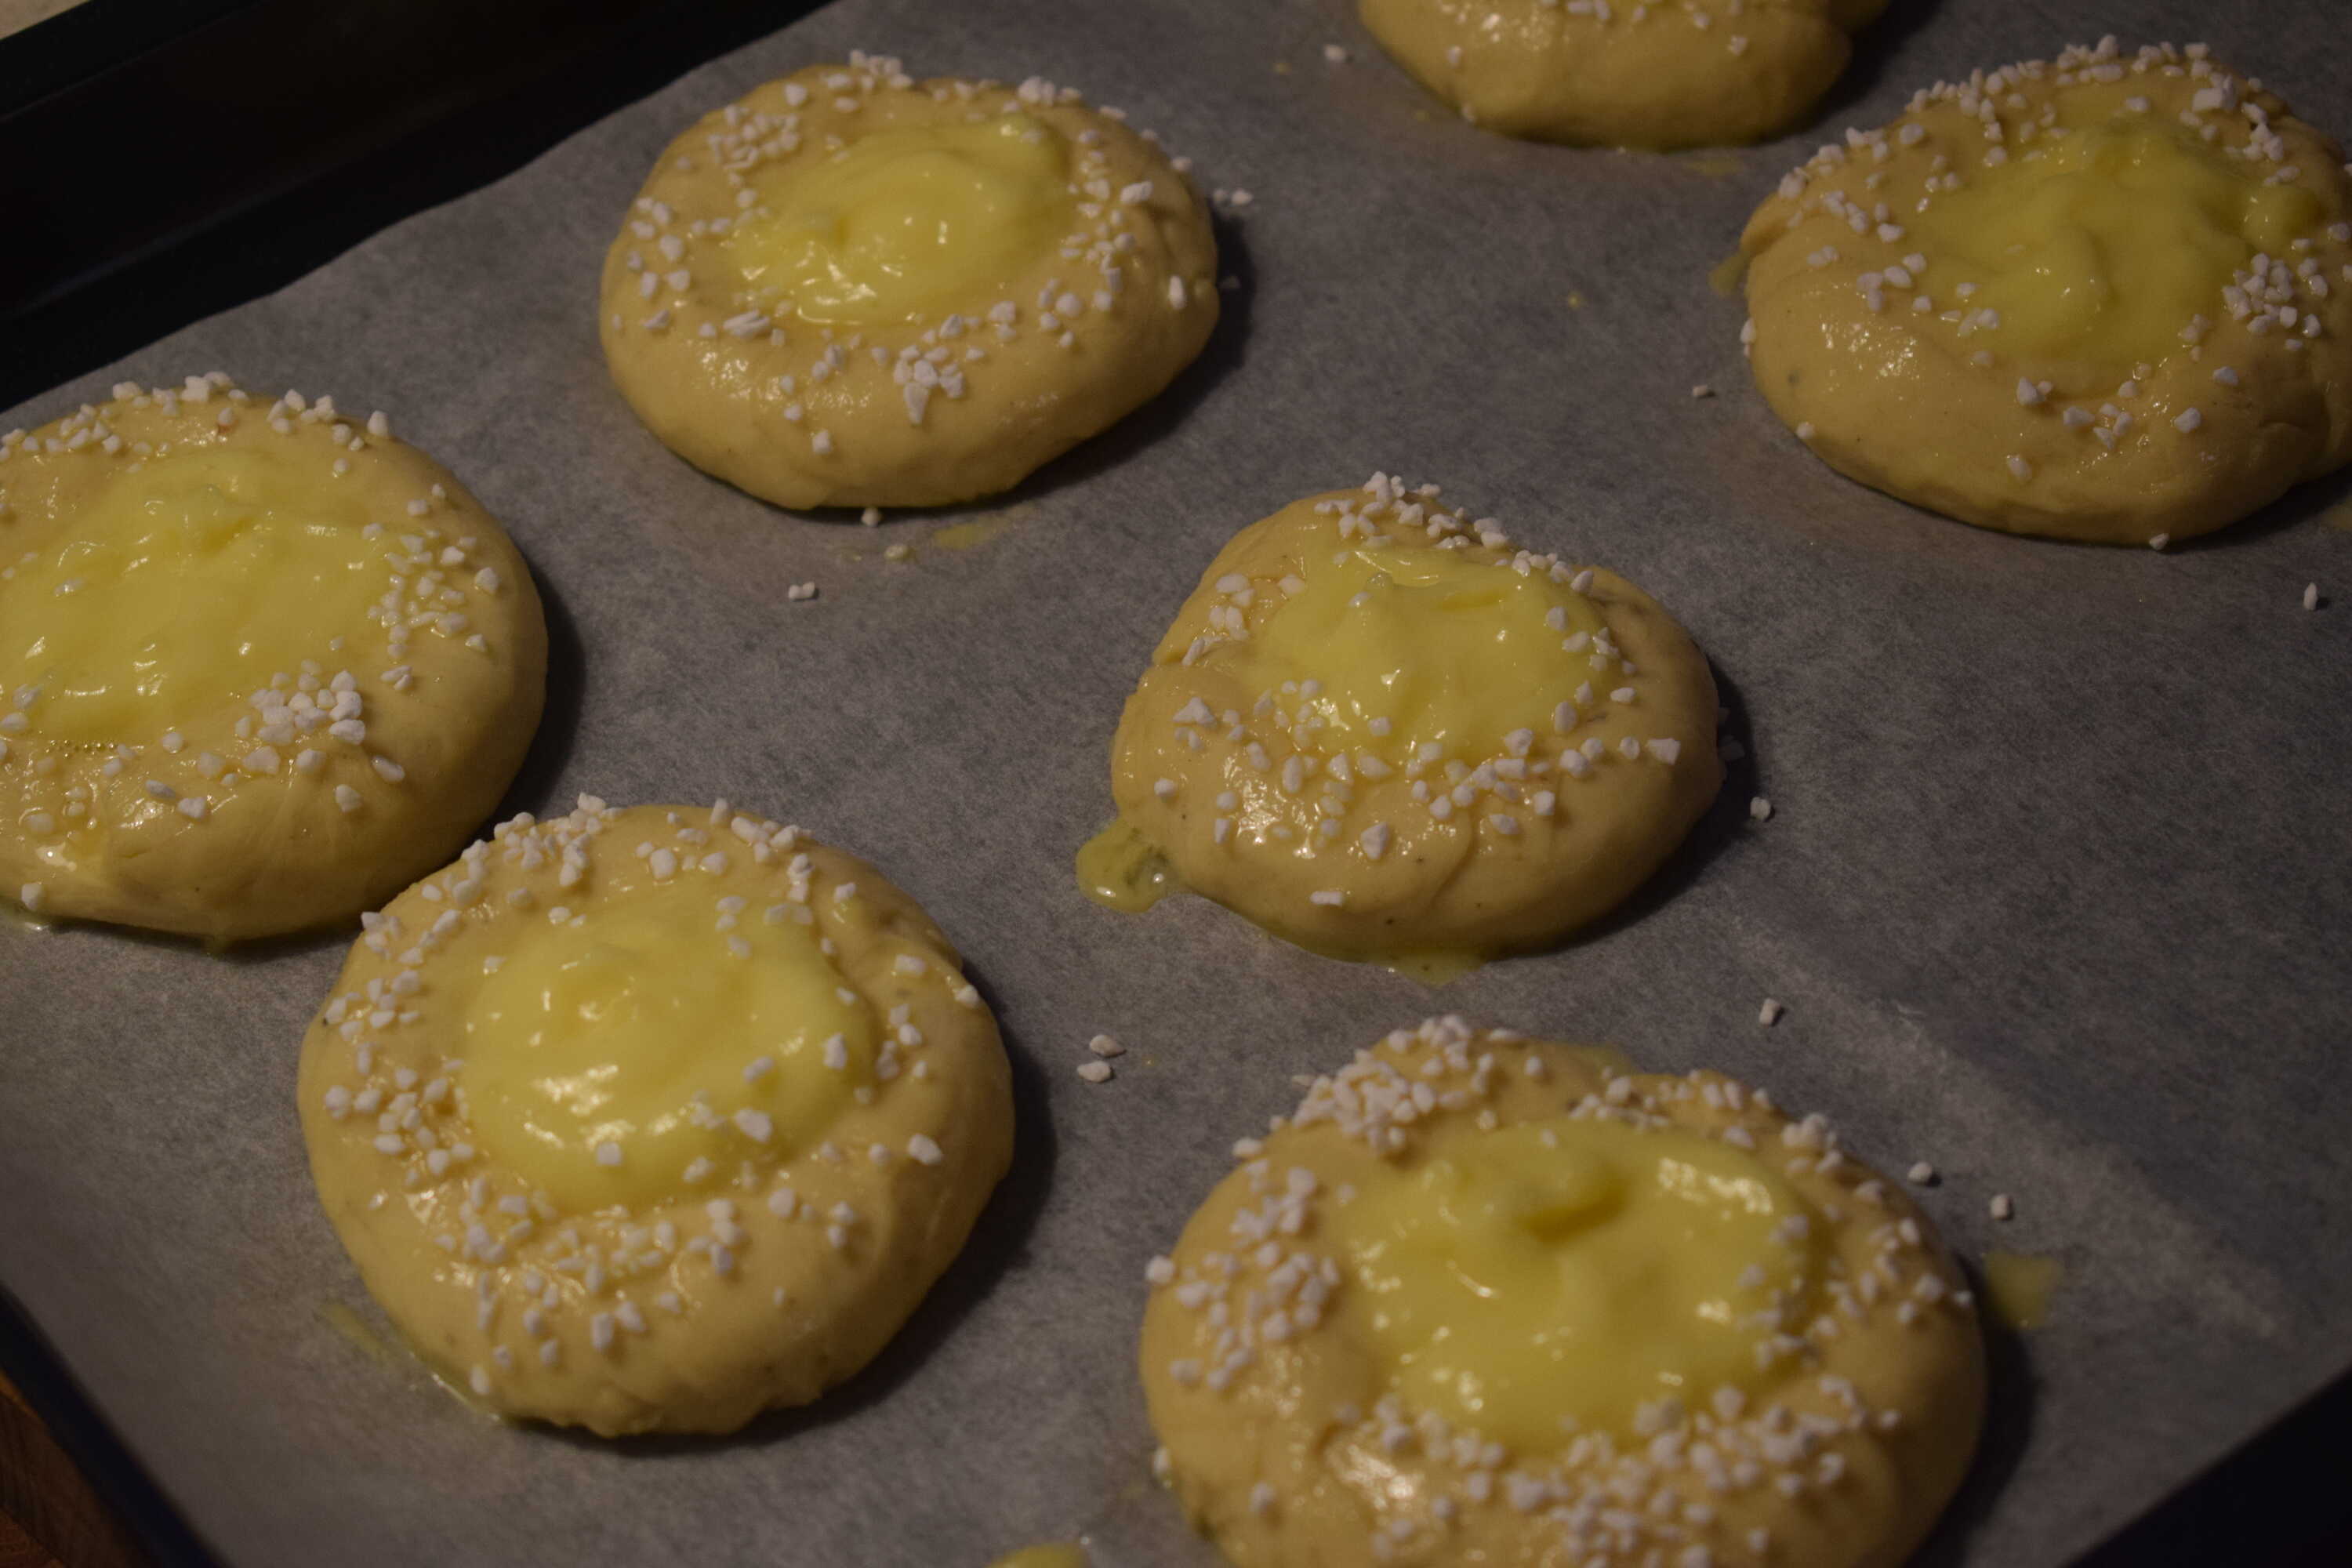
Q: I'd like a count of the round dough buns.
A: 7